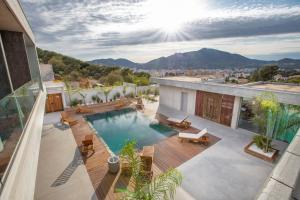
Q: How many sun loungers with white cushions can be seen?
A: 2